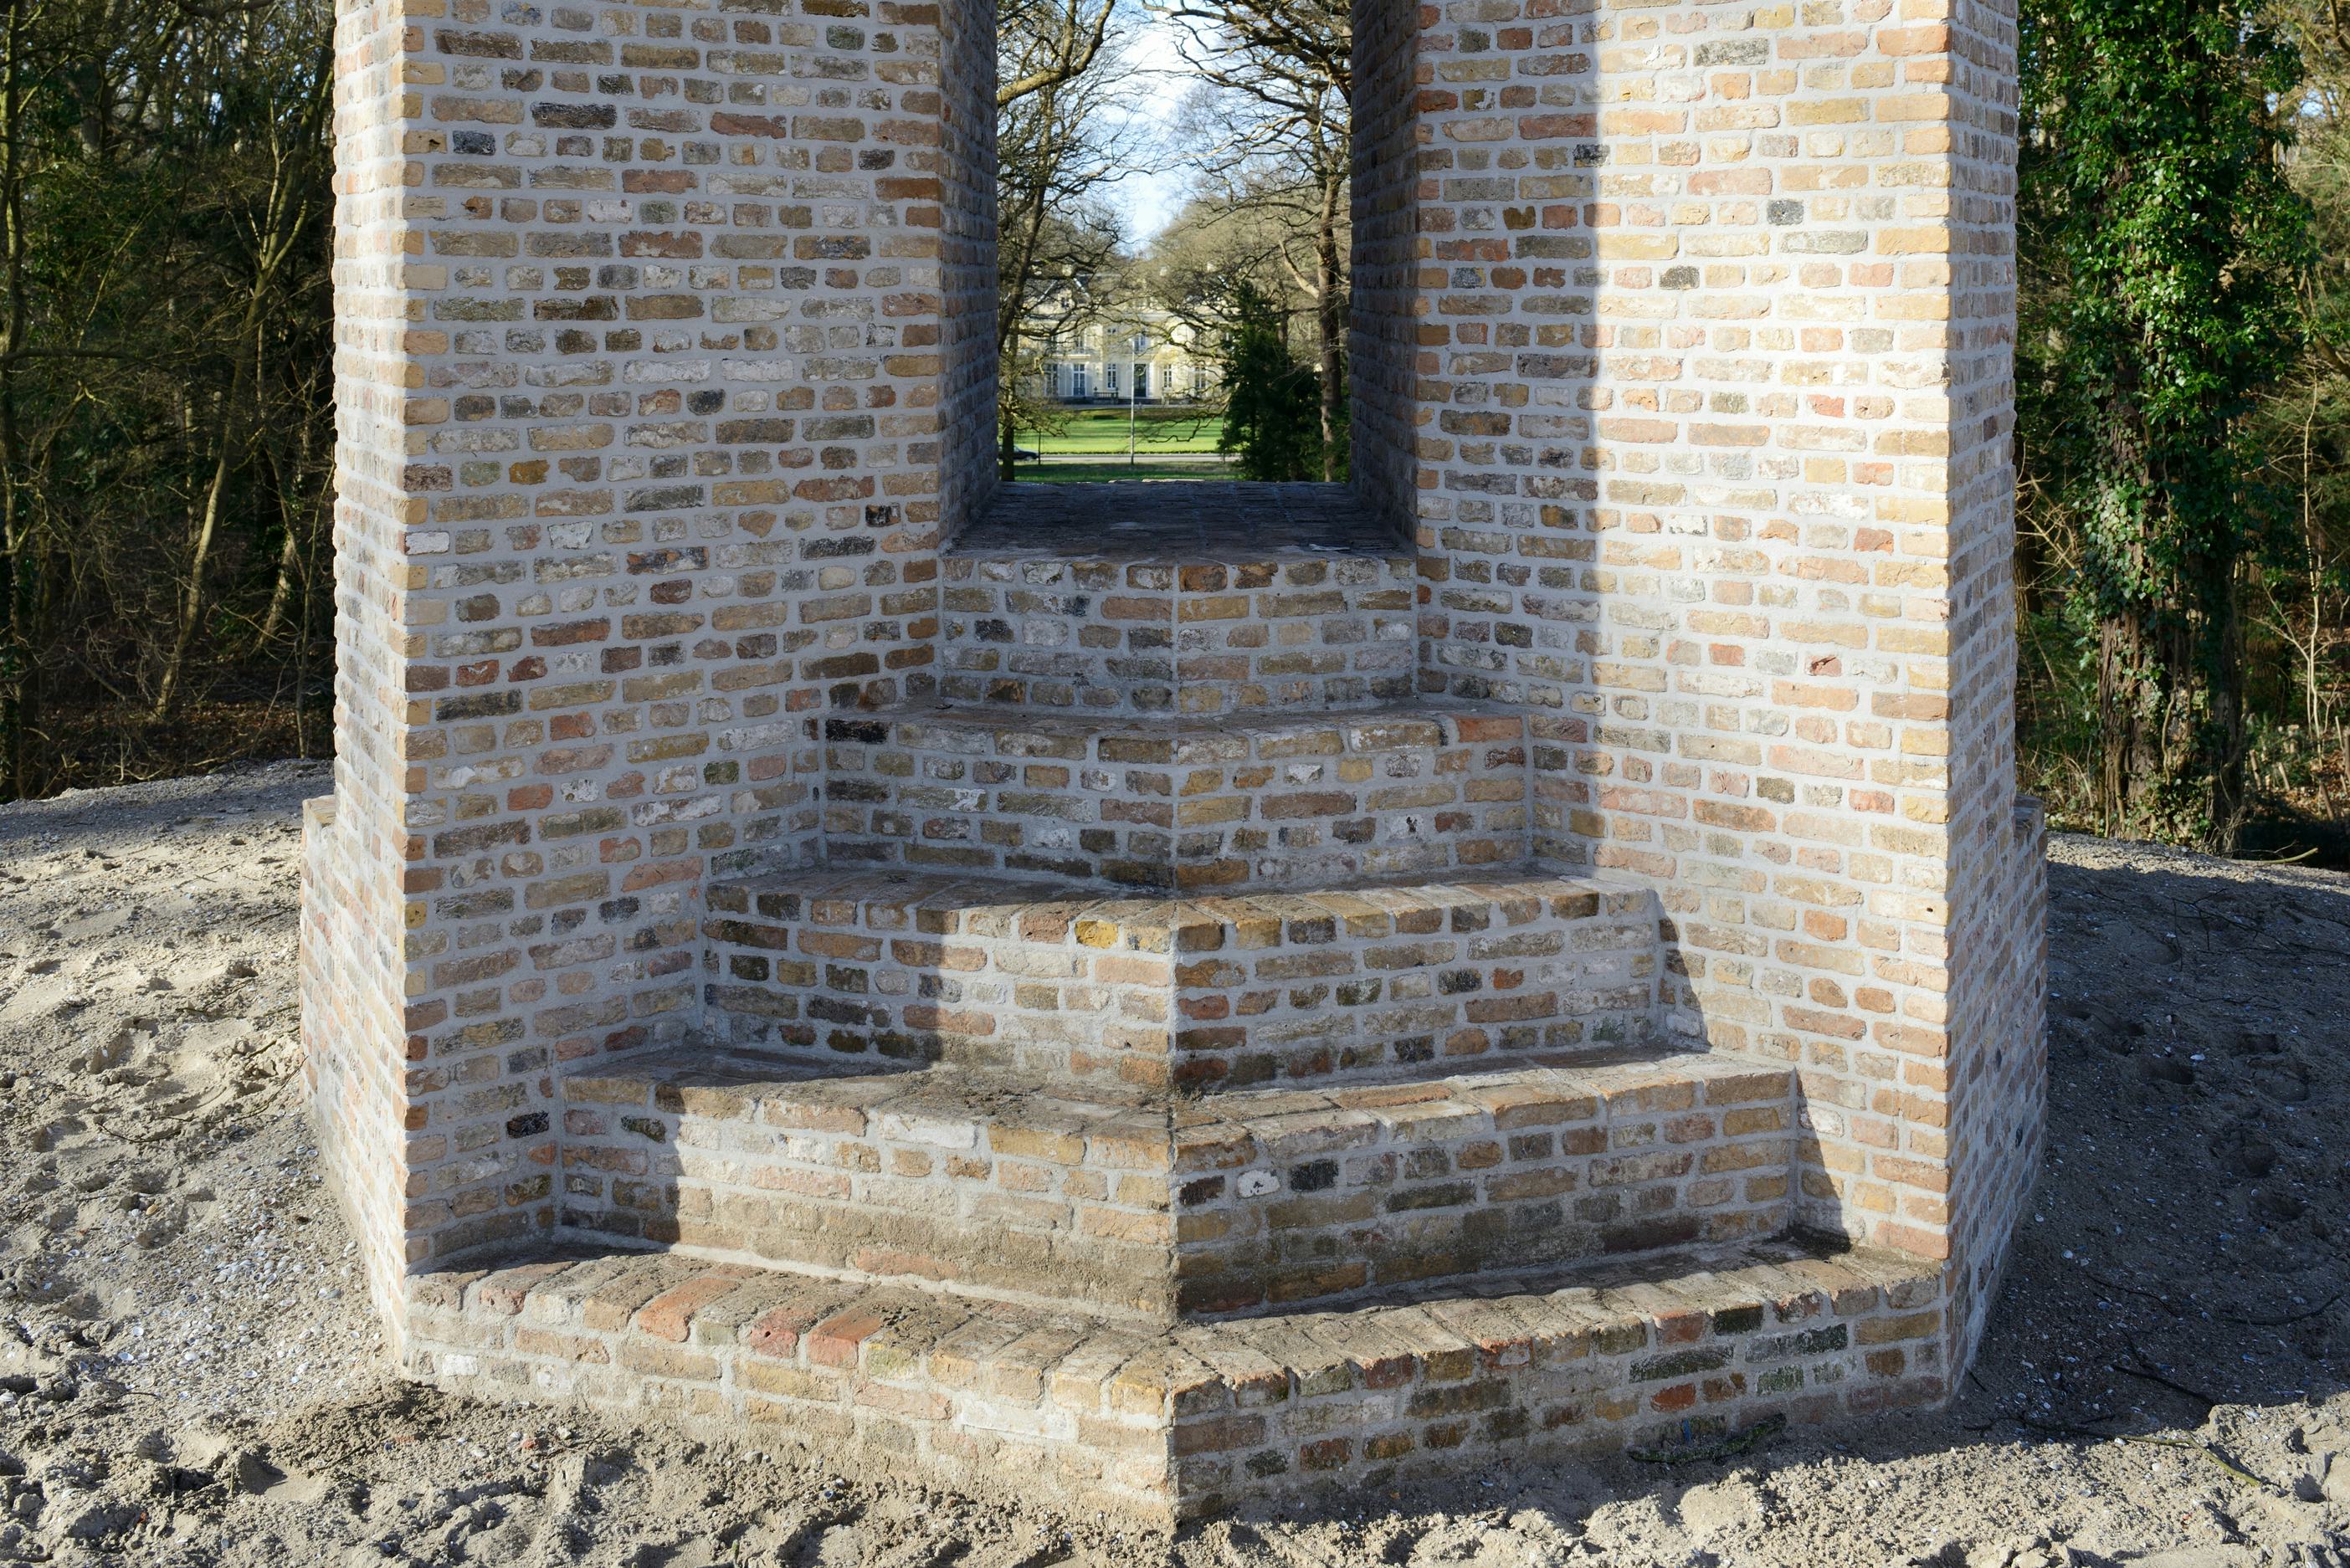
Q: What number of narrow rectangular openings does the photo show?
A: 1